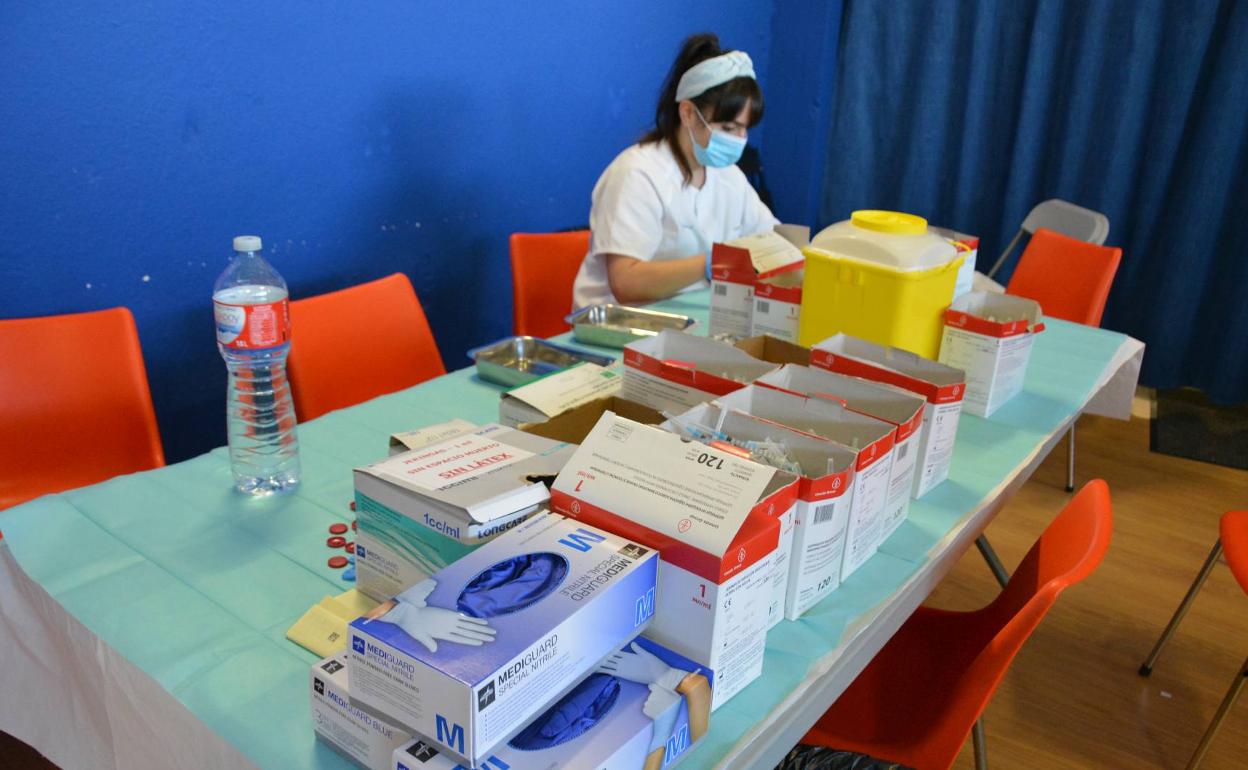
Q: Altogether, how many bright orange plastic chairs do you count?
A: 6